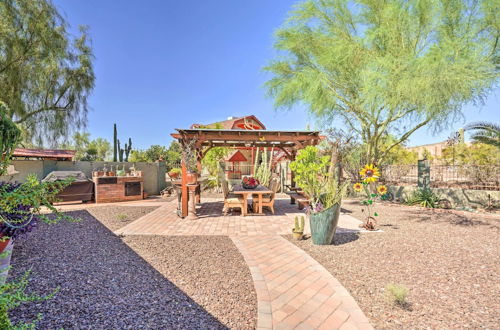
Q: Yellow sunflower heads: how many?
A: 3